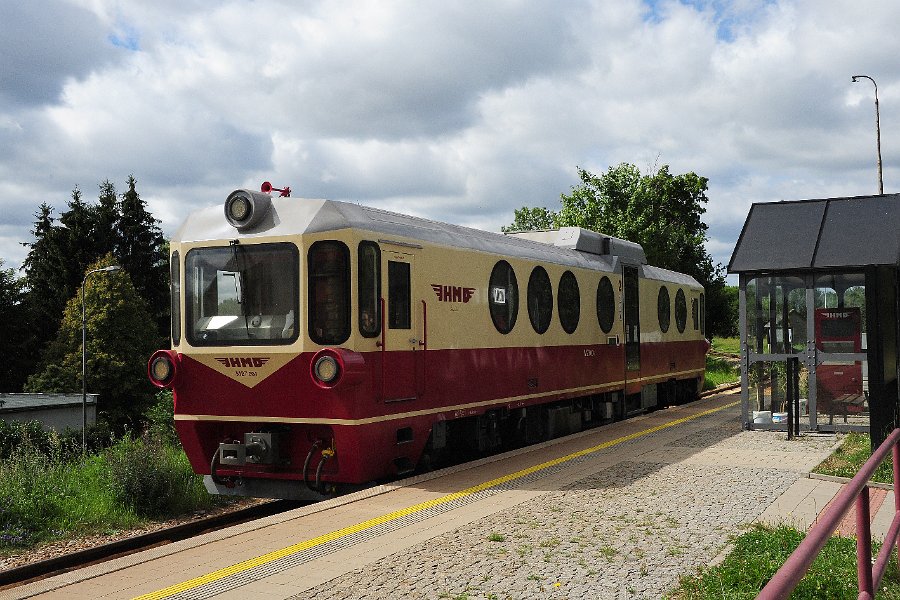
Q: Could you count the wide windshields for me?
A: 1